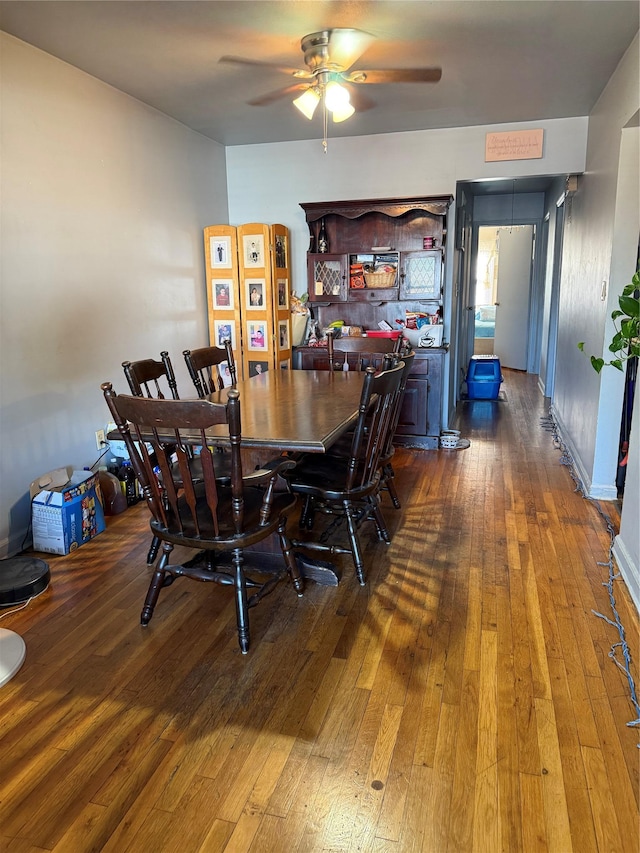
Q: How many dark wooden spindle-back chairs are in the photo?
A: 6